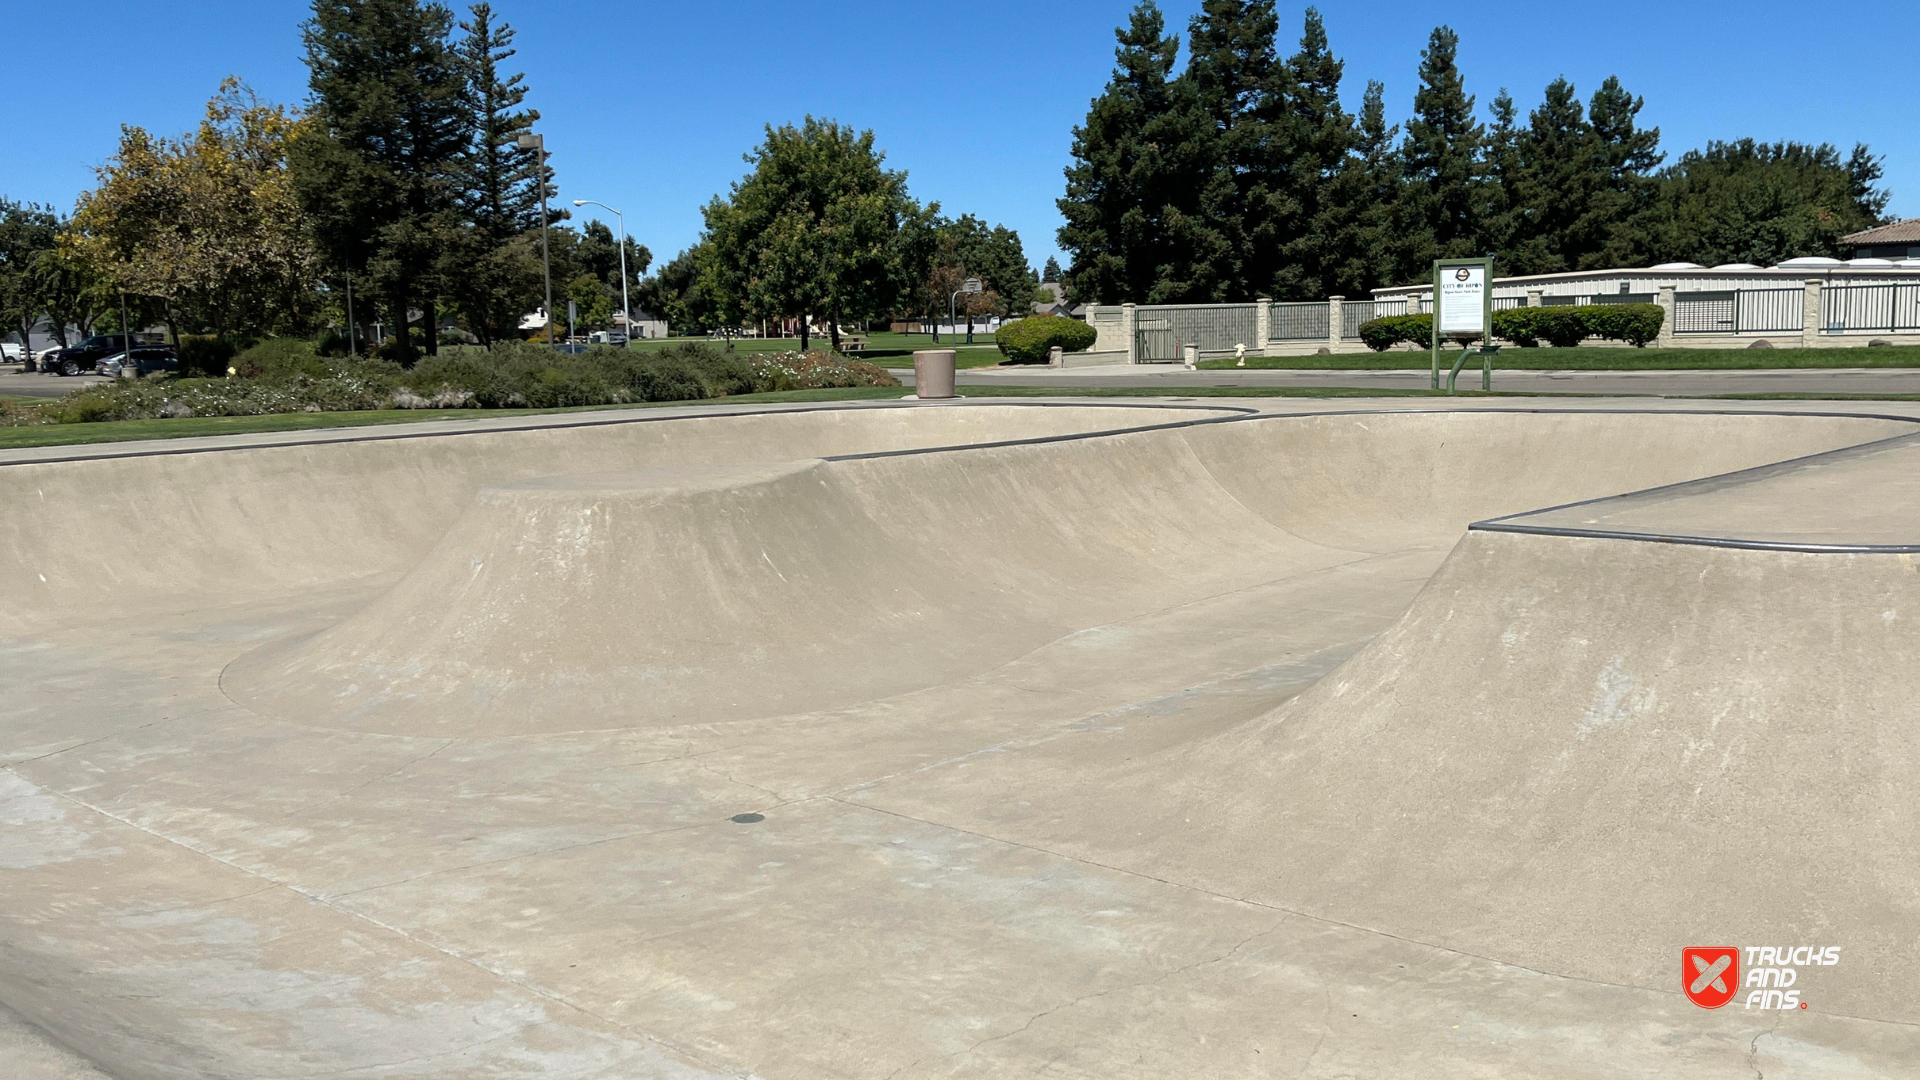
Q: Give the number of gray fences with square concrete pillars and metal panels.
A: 1